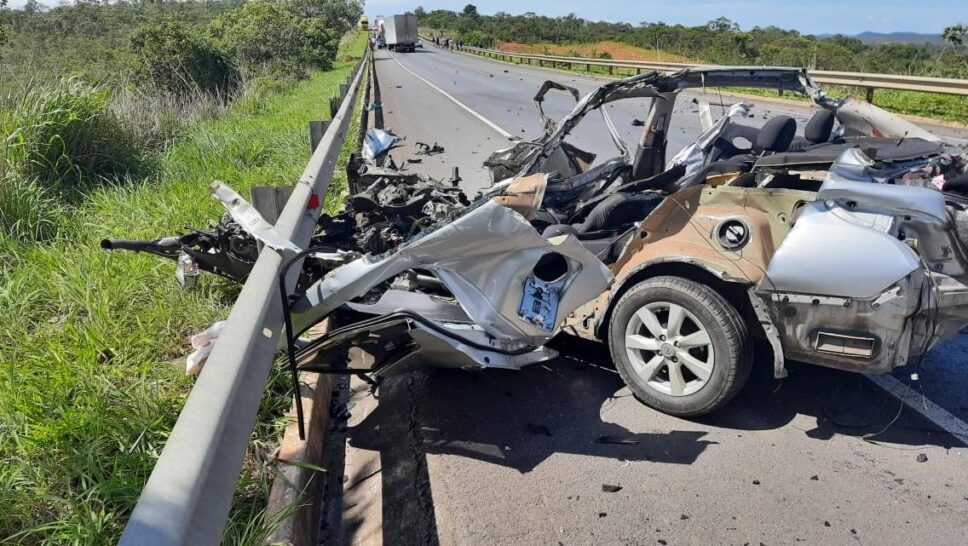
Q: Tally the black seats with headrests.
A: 2